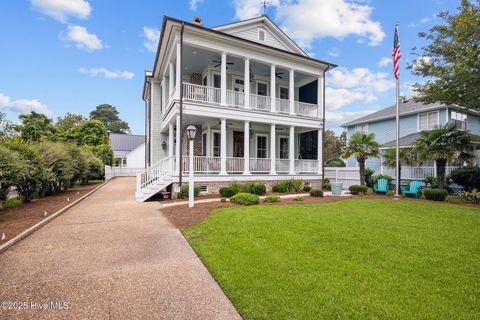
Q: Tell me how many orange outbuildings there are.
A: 0